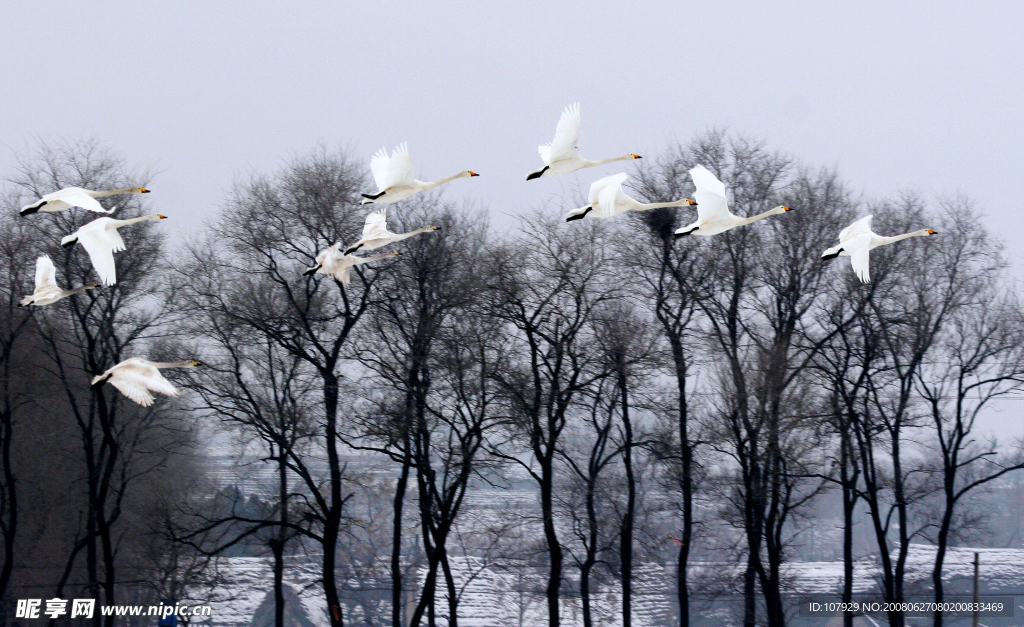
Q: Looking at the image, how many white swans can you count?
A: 11